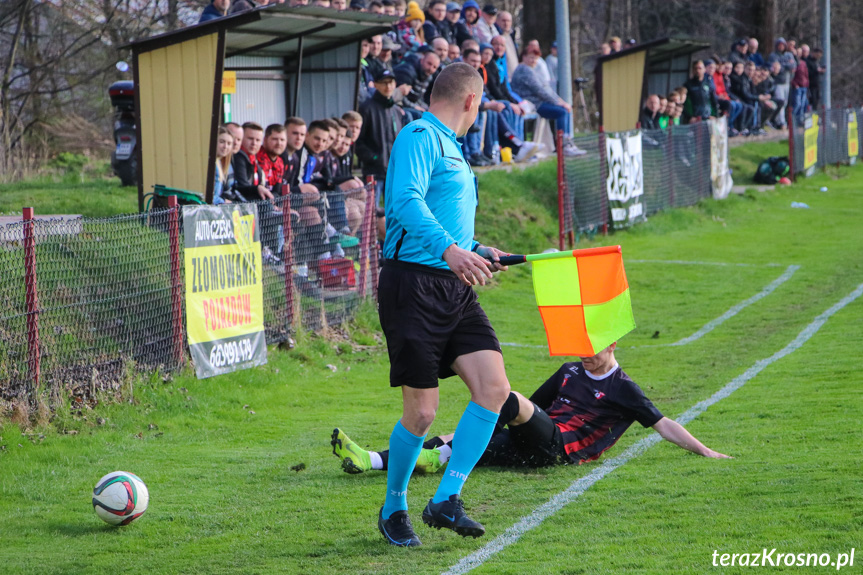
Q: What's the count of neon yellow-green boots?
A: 2